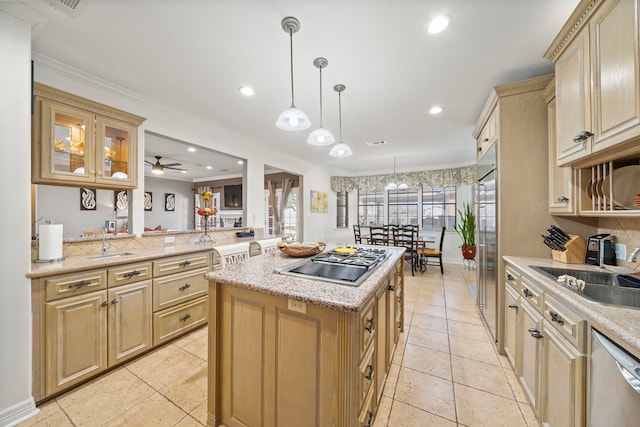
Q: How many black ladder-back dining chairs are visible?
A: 6